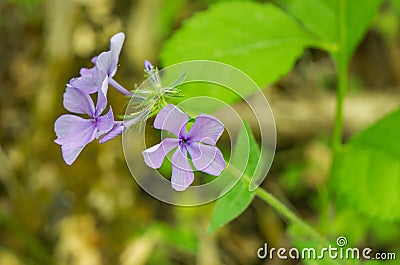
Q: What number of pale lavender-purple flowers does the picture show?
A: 3